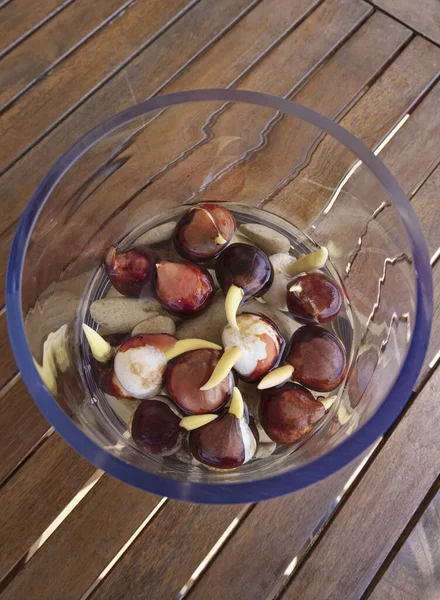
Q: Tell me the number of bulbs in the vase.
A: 13